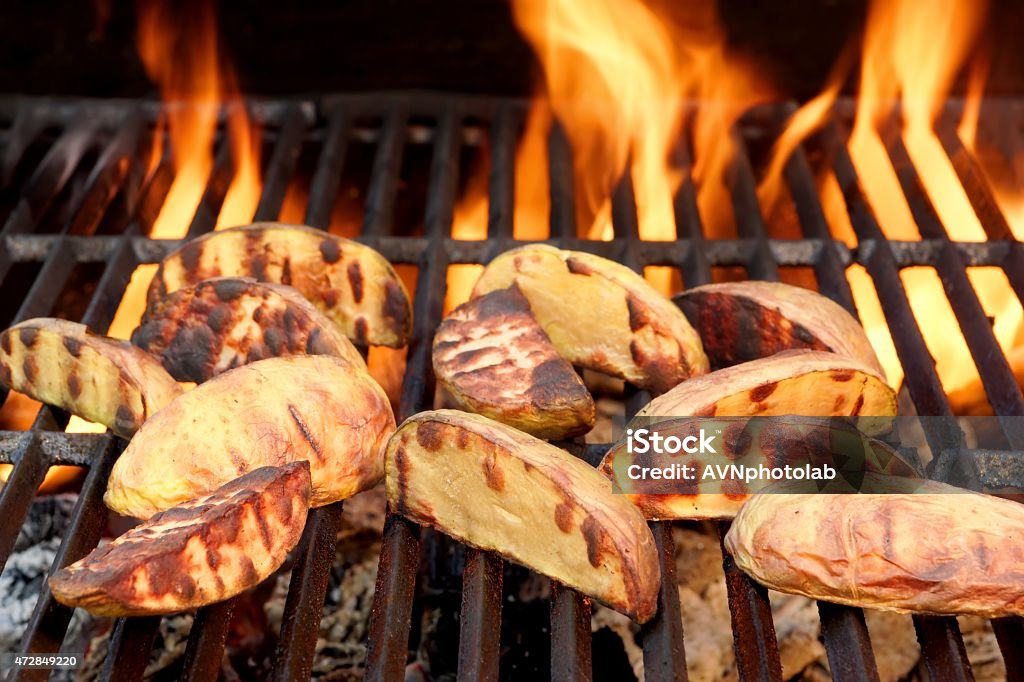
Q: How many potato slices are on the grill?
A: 12